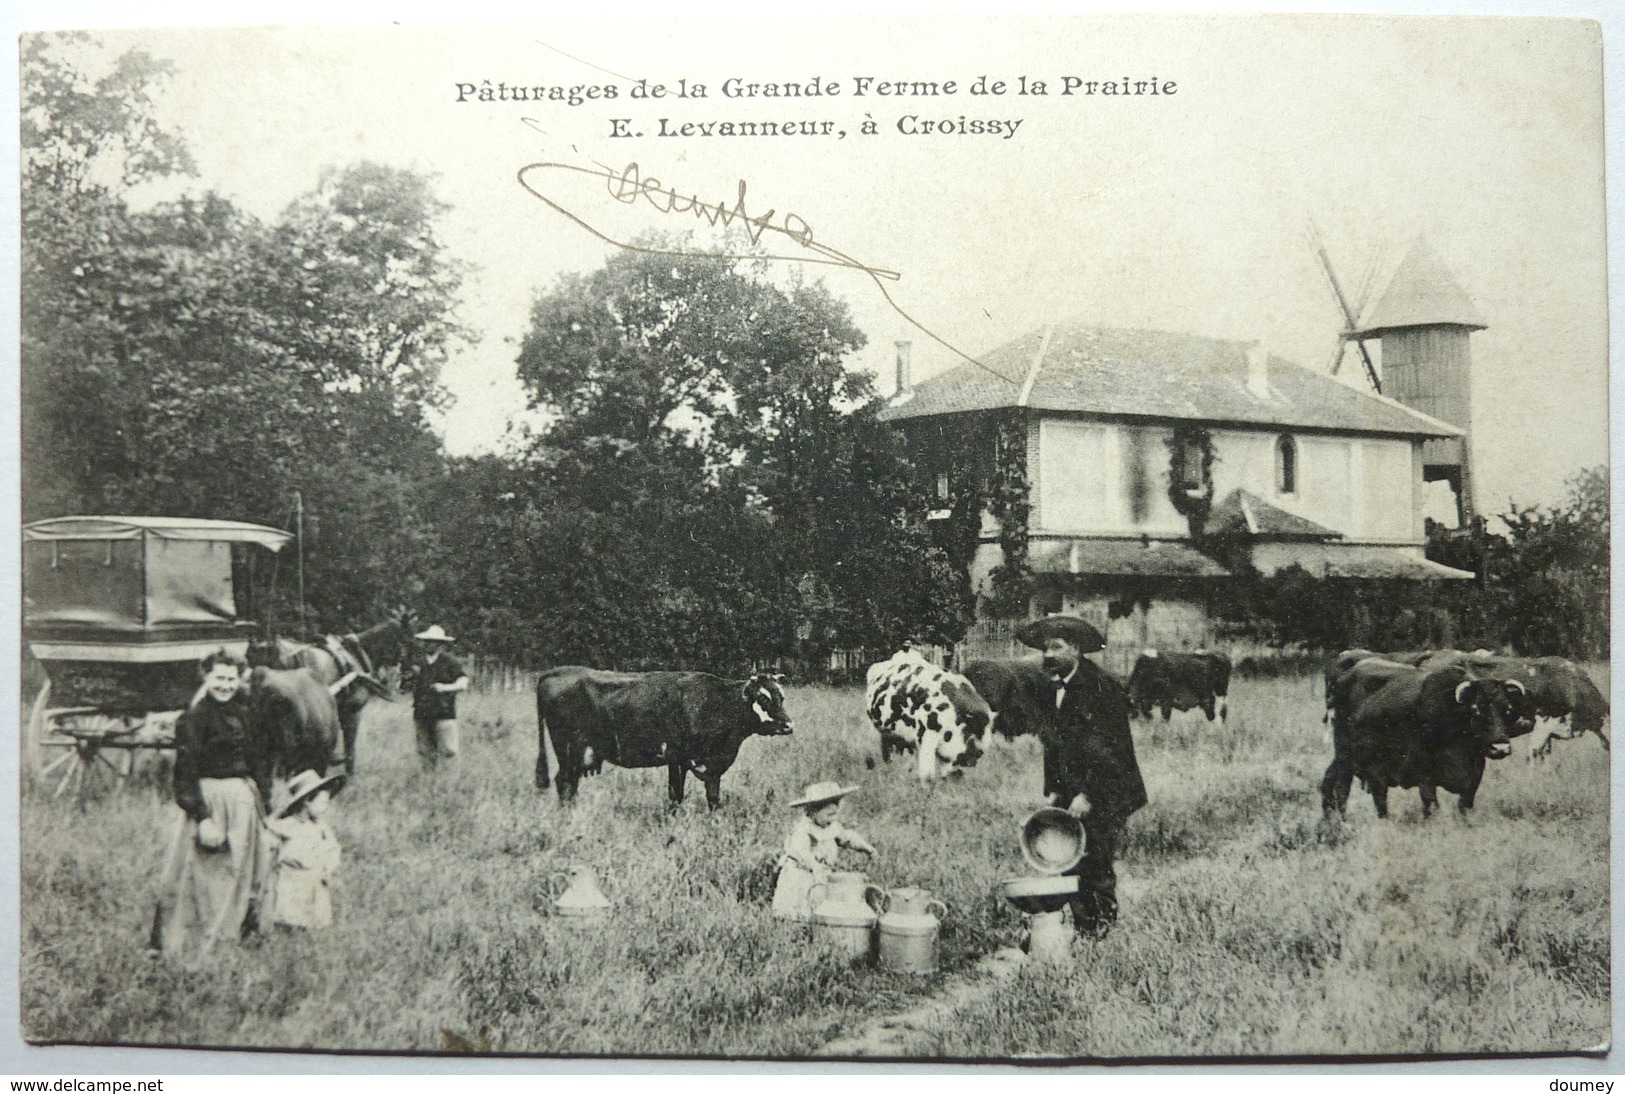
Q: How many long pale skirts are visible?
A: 1